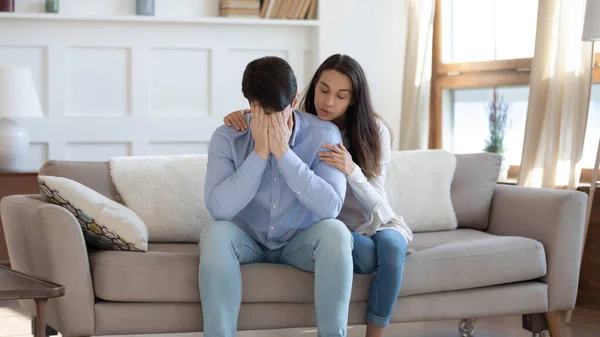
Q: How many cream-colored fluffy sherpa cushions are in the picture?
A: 2